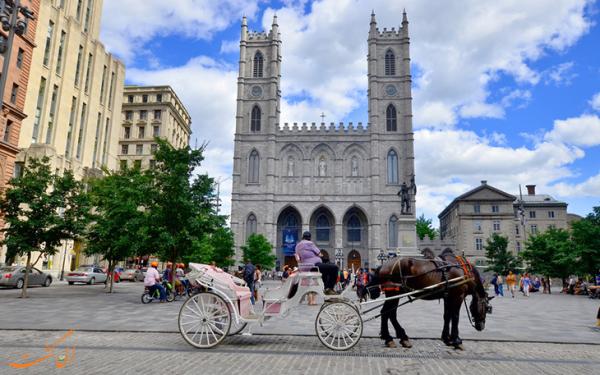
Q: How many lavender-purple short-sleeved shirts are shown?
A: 1